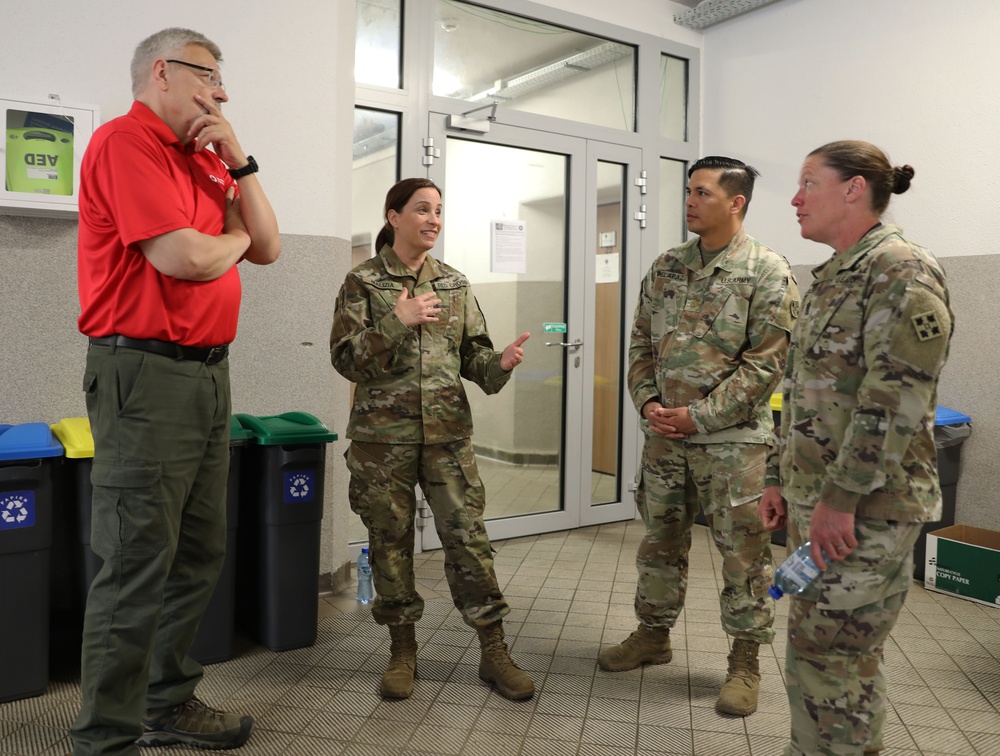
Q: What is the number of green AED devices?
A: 1